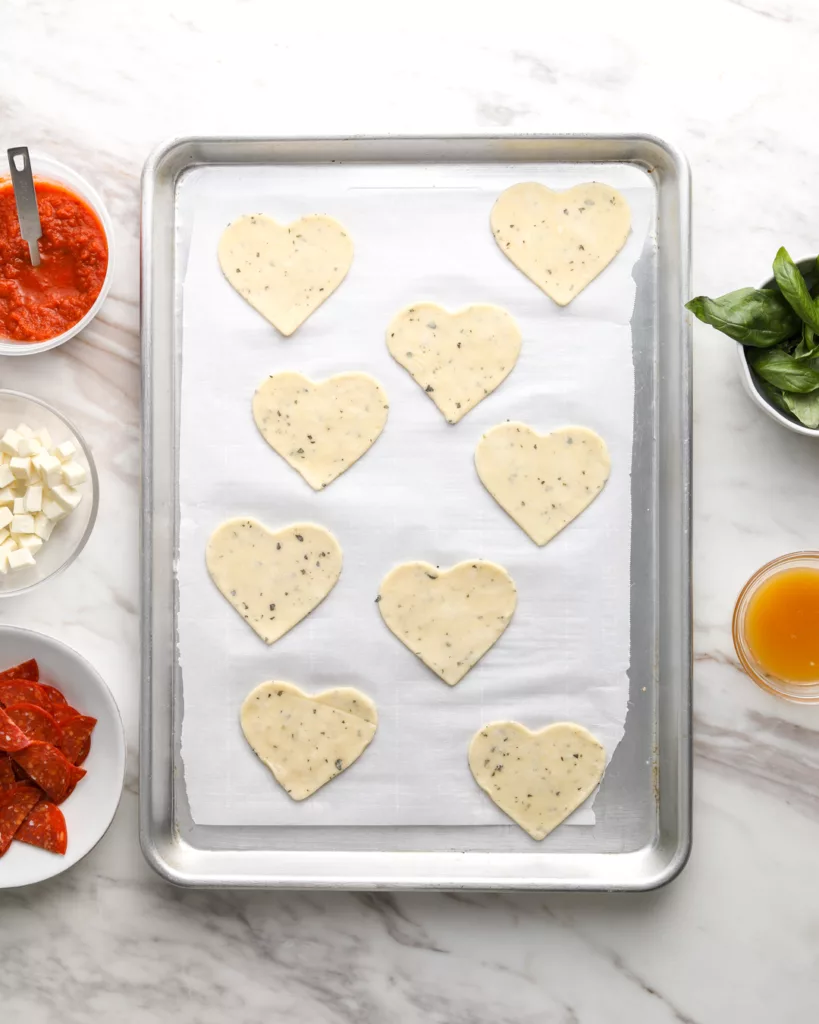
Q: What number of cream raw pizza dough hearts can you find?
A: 9